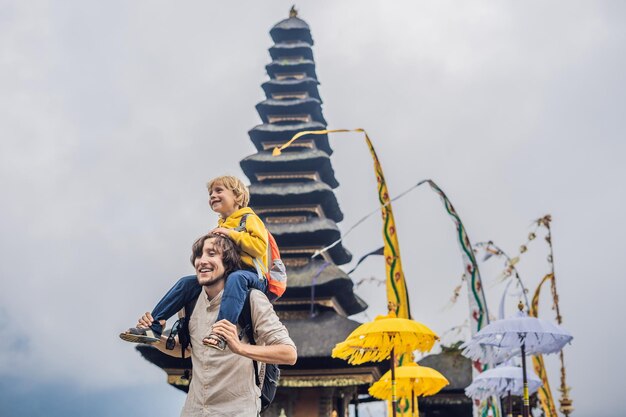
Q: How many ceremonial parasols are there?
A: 4